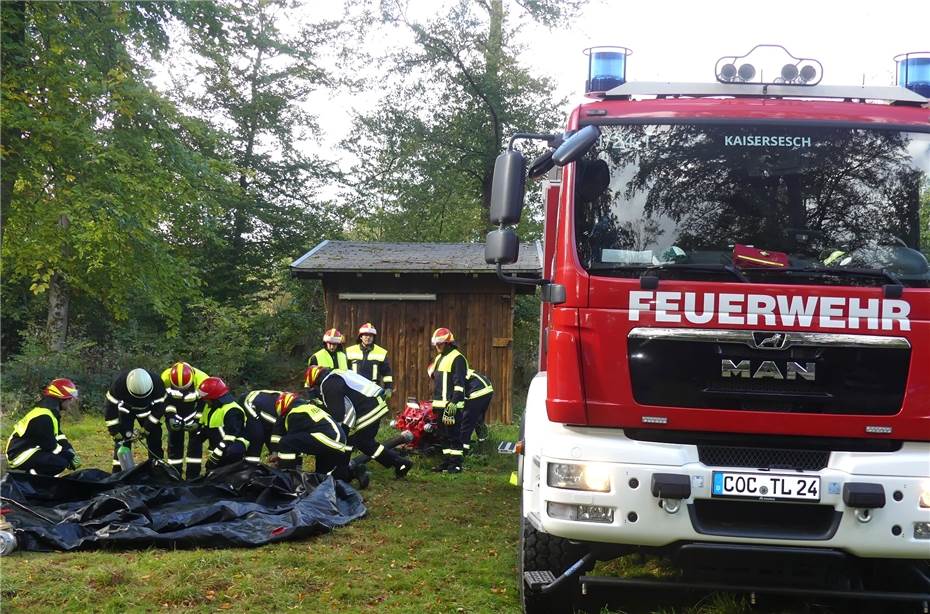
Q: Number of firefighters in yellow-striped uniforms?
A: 11